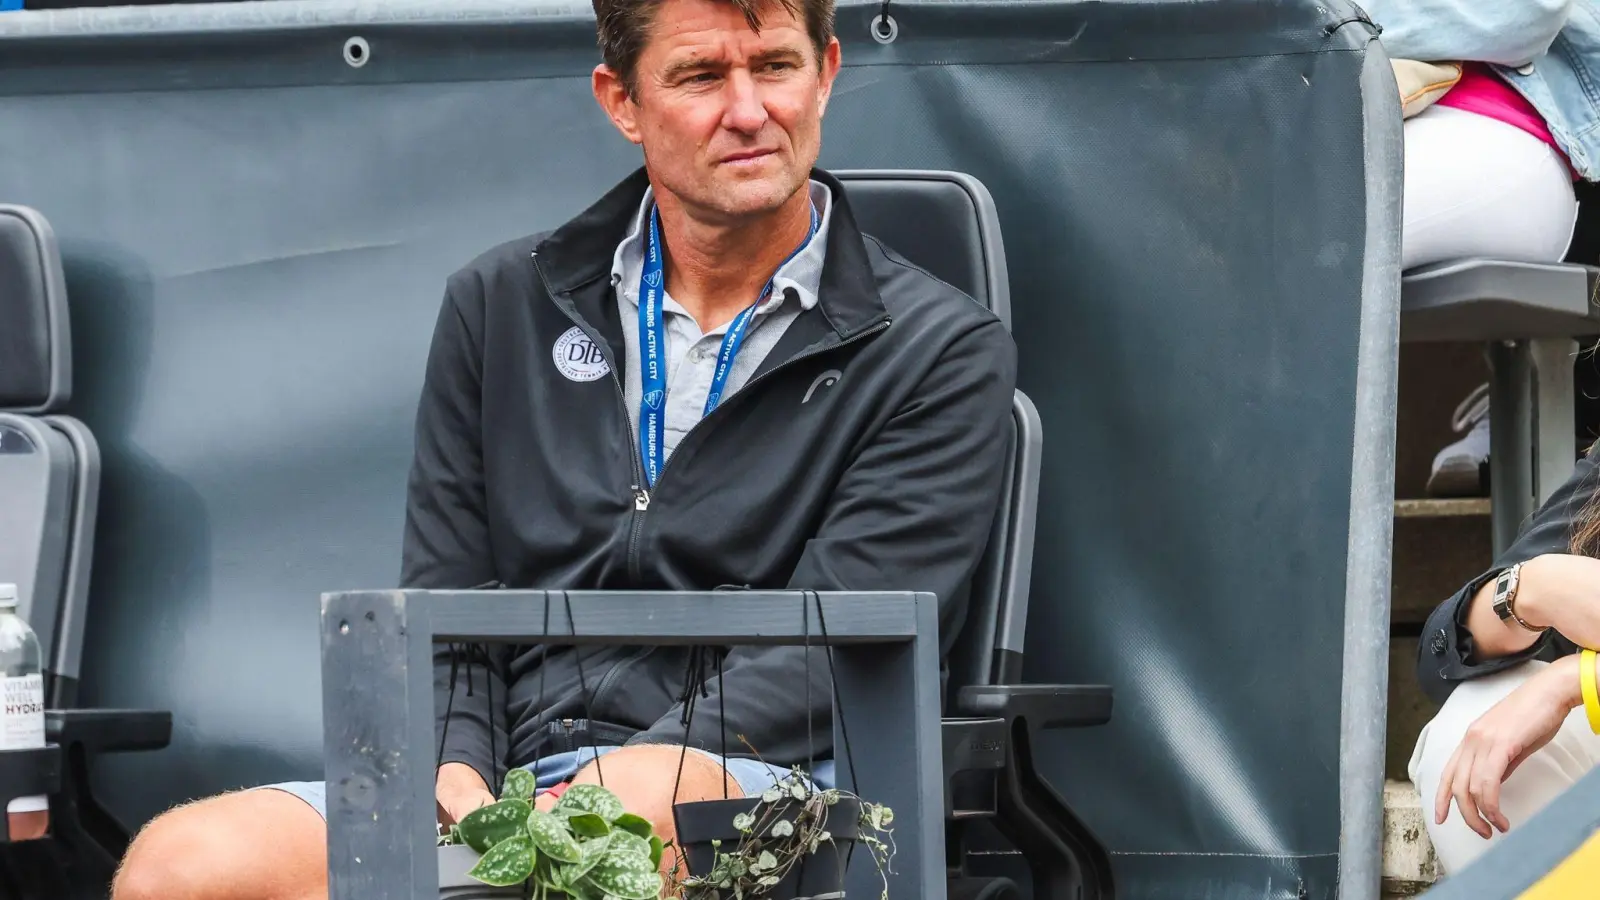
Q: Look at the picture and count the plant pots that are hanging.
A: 2